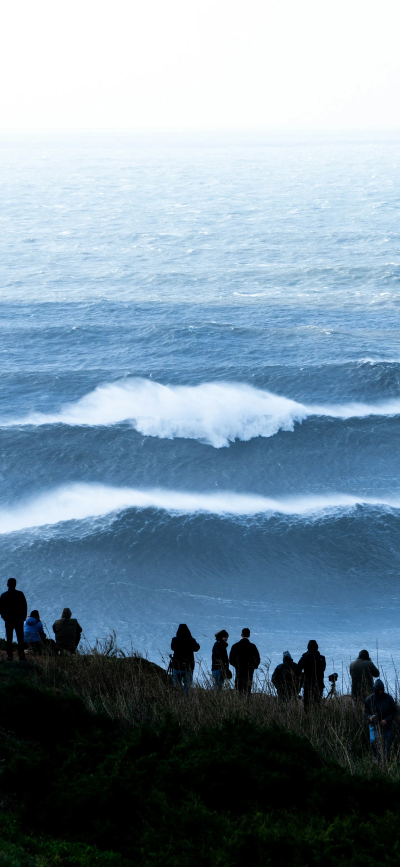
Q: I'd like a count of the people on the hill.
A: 10